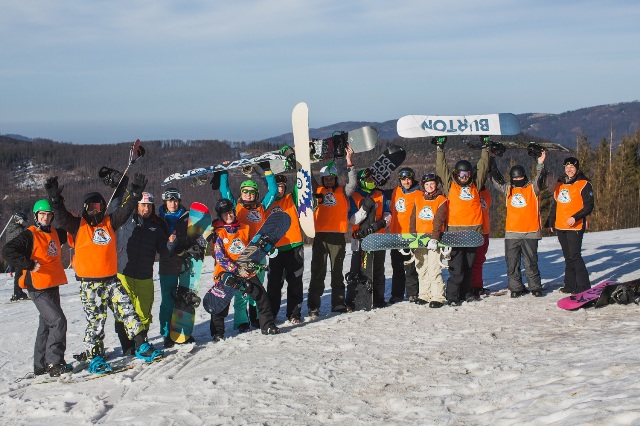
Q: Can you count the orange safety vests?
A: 13